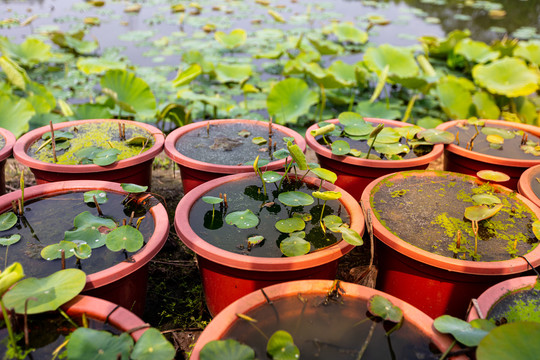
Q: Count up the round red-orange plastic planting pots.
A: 12